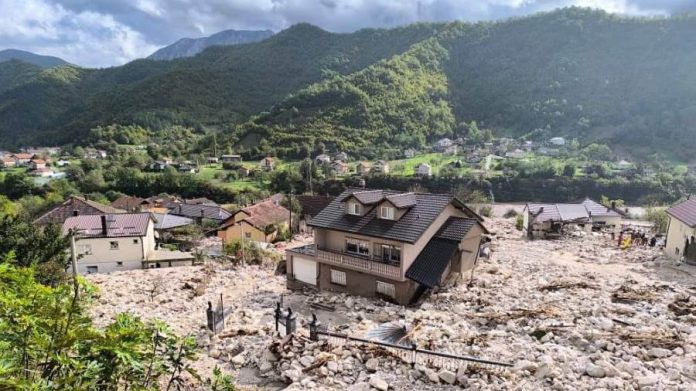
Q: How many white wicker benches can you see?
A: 0